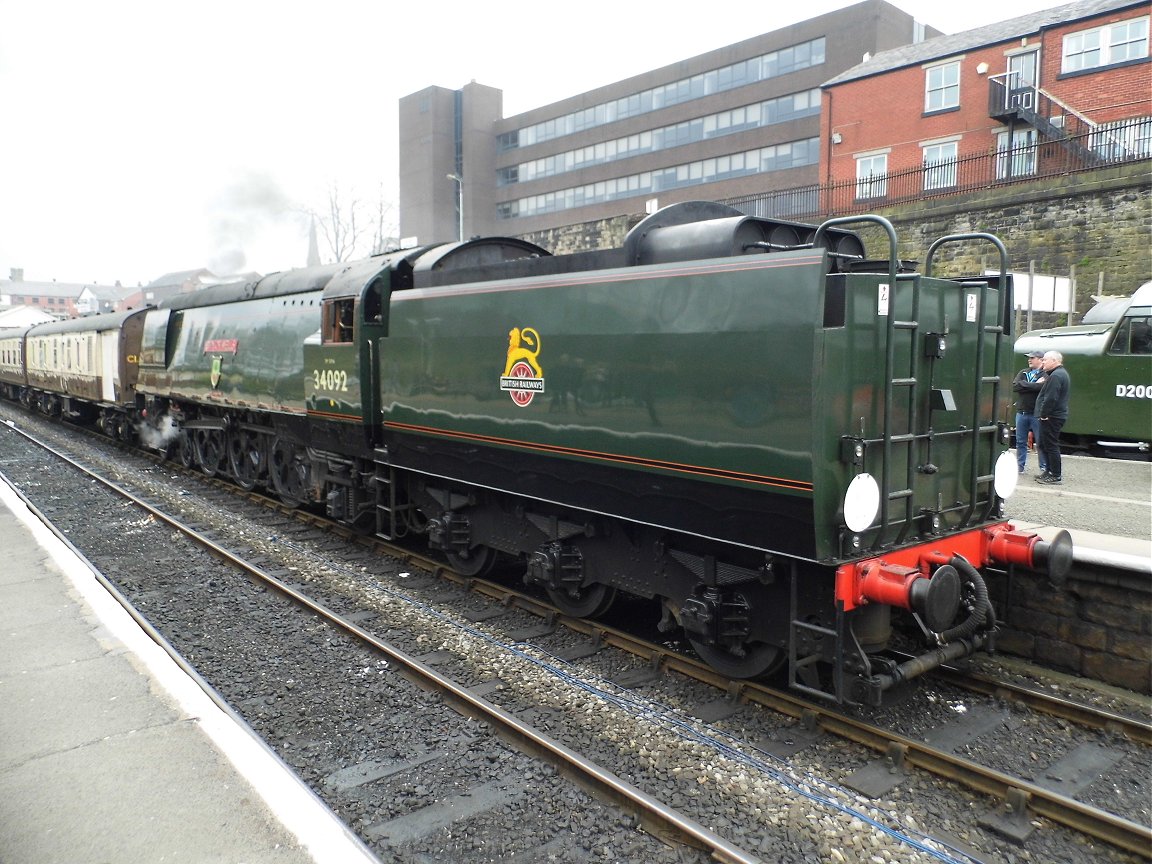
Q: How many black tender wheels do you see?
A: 3